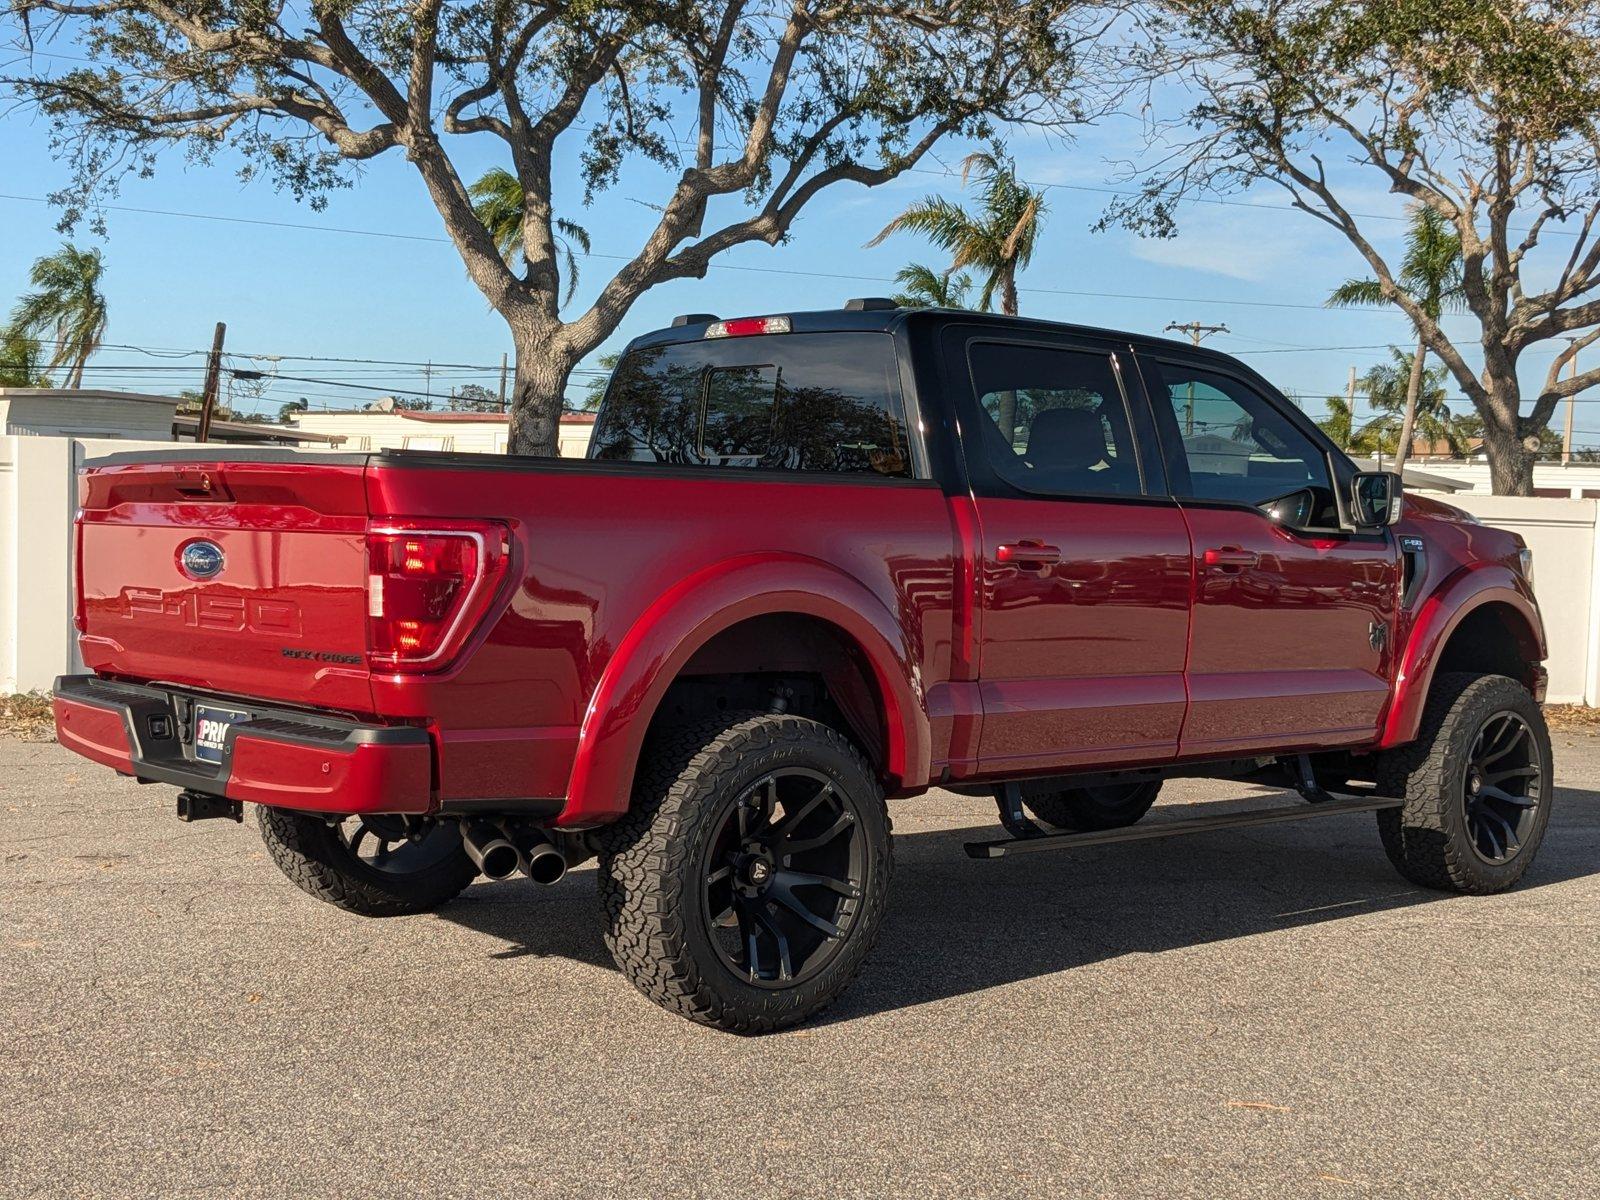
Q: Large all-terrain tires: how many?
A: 4